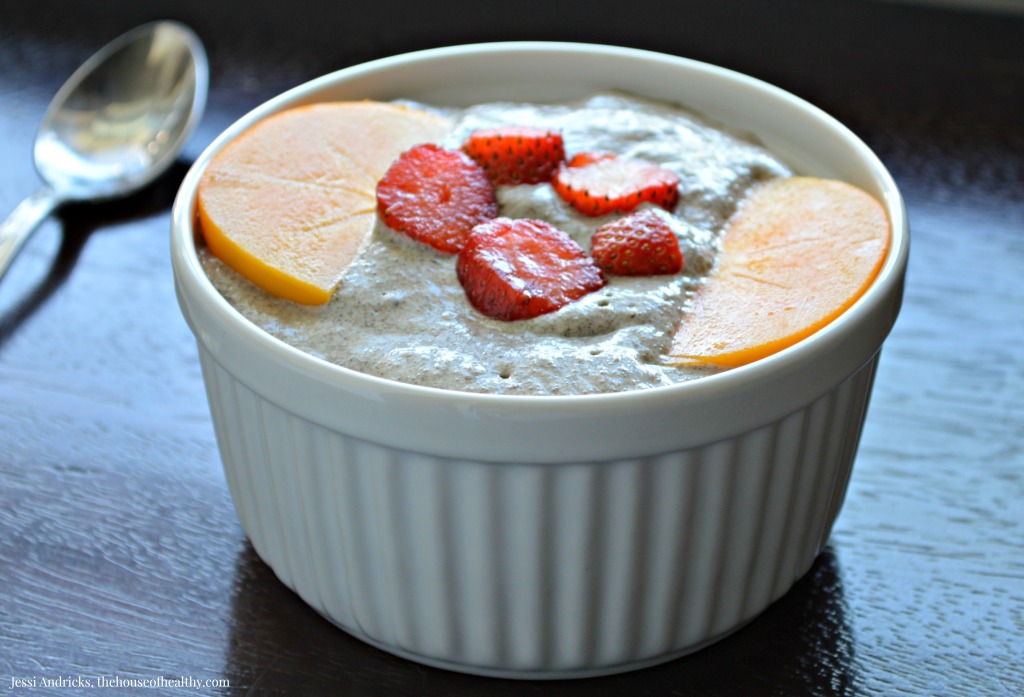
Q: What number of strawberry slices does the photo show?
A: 5